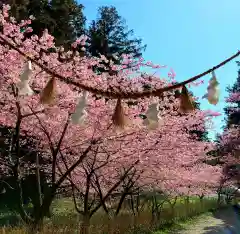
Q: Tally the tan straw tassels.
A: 3